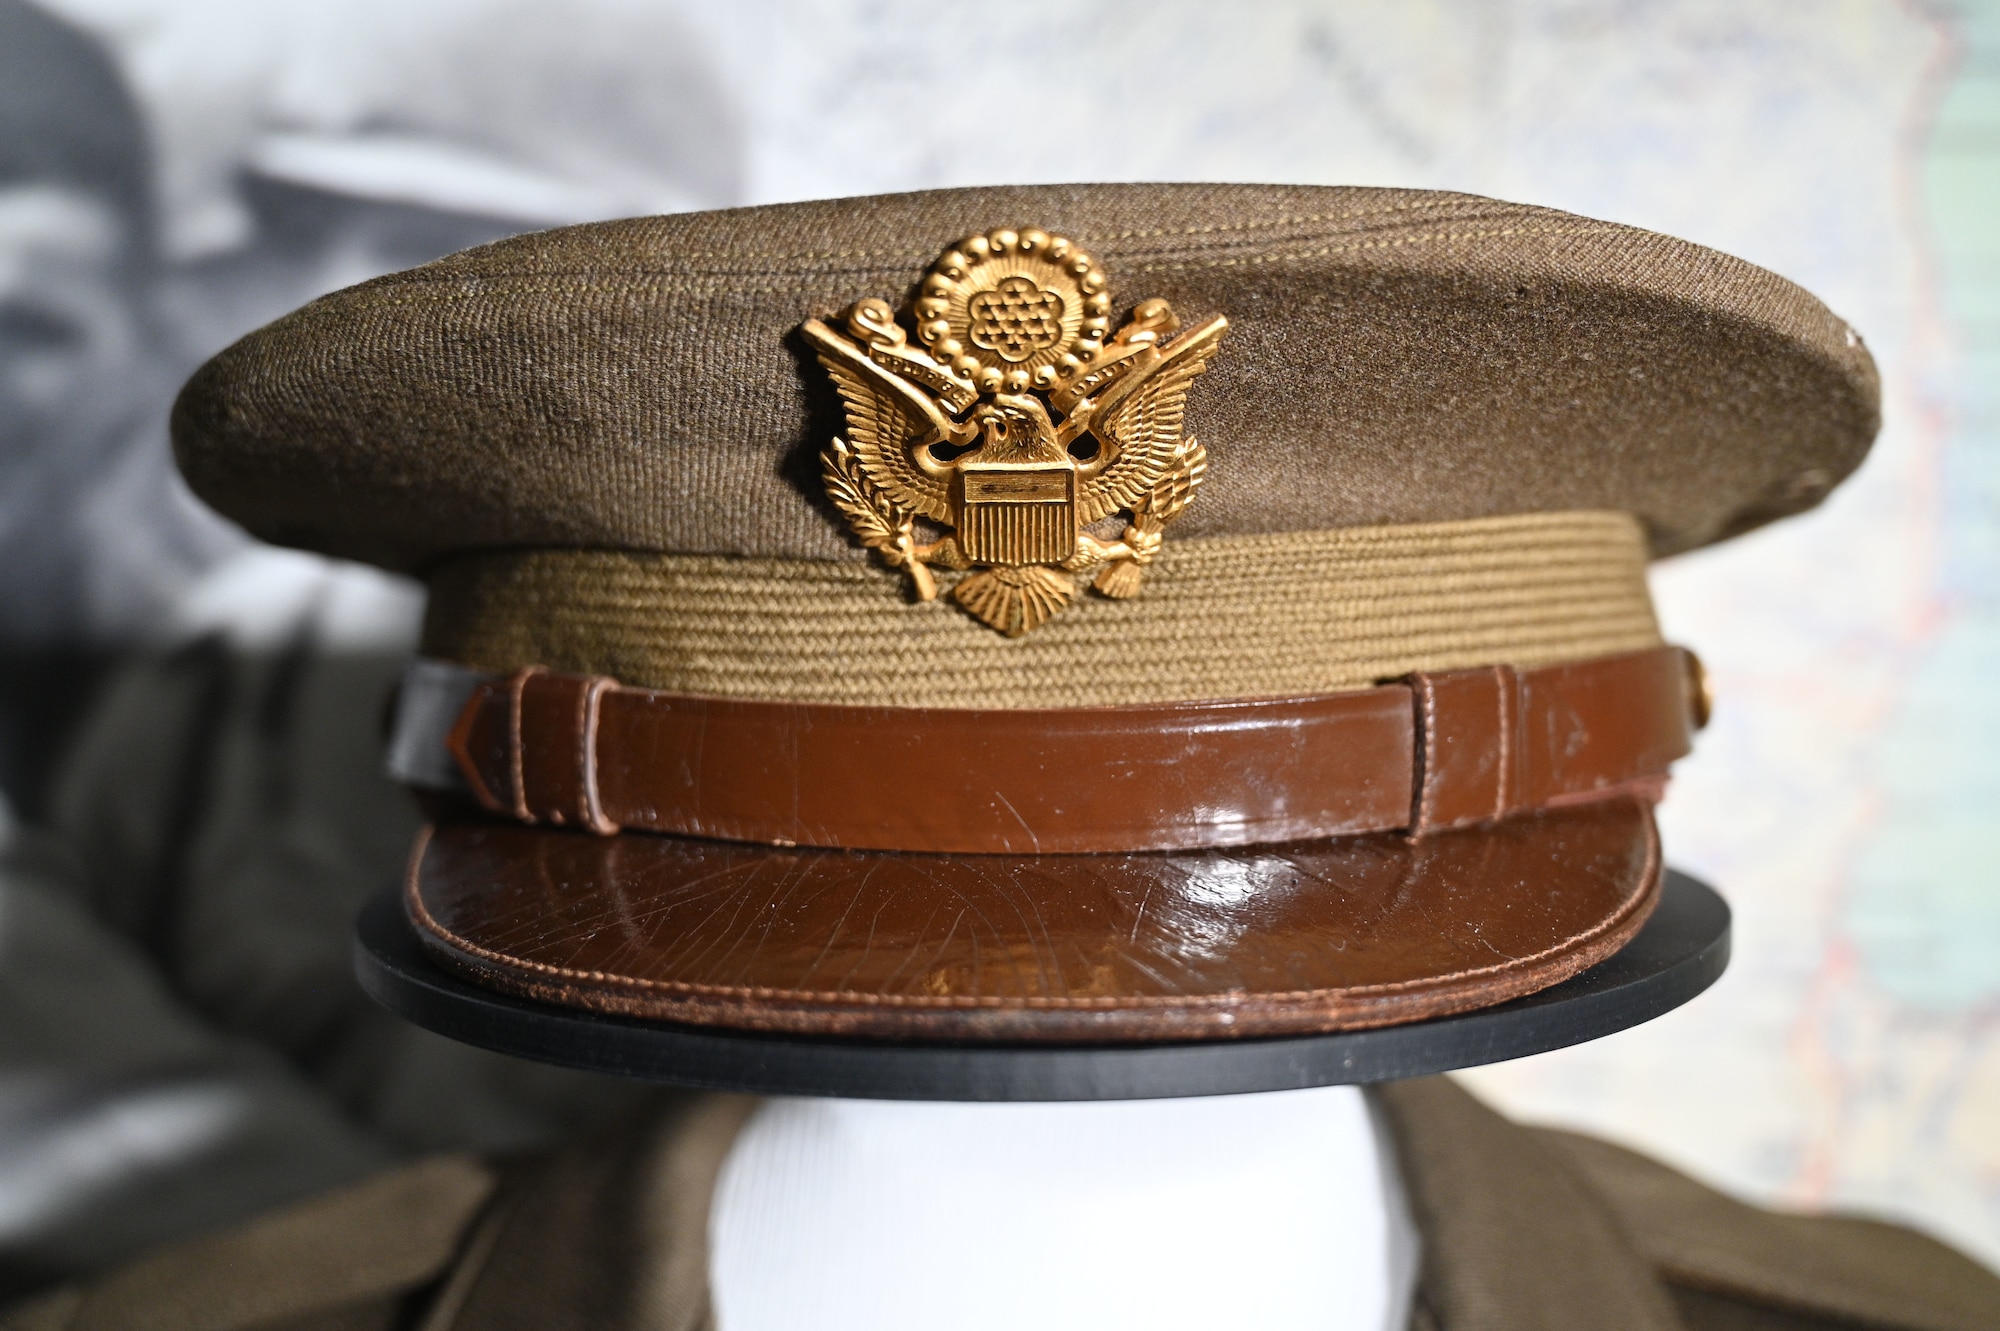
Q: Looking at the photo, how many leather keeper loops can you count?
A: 2